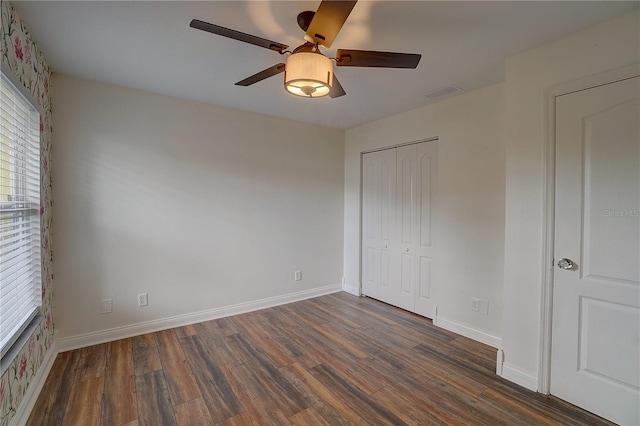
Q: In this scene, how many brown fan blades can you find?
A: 5